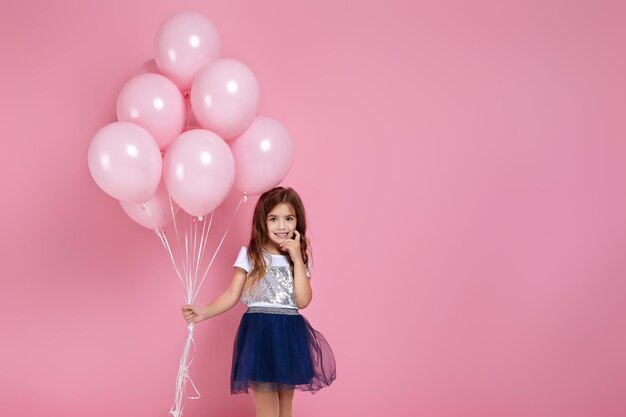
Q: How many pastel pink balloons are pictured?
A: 7